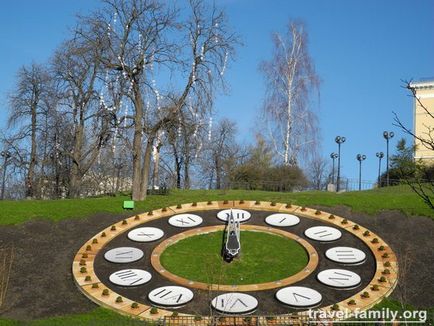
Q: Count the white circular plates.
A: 12